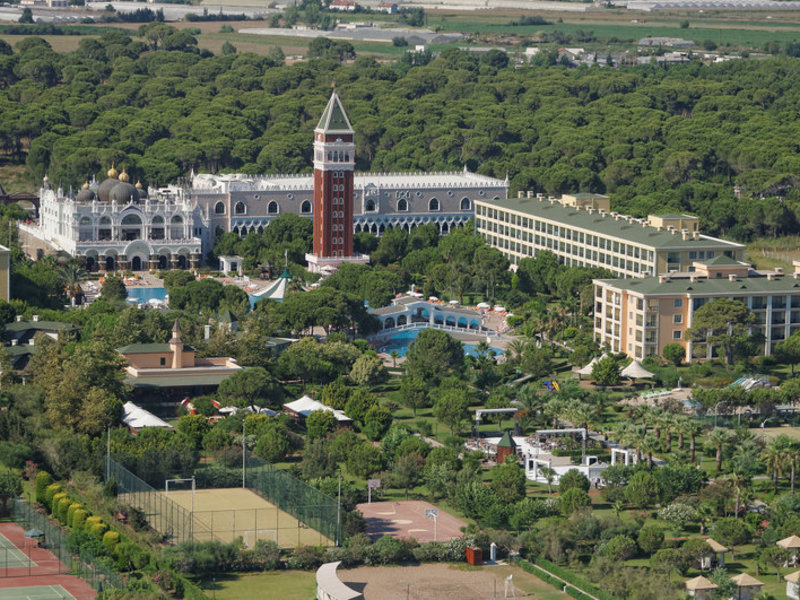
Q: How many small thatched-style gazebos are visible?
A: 5